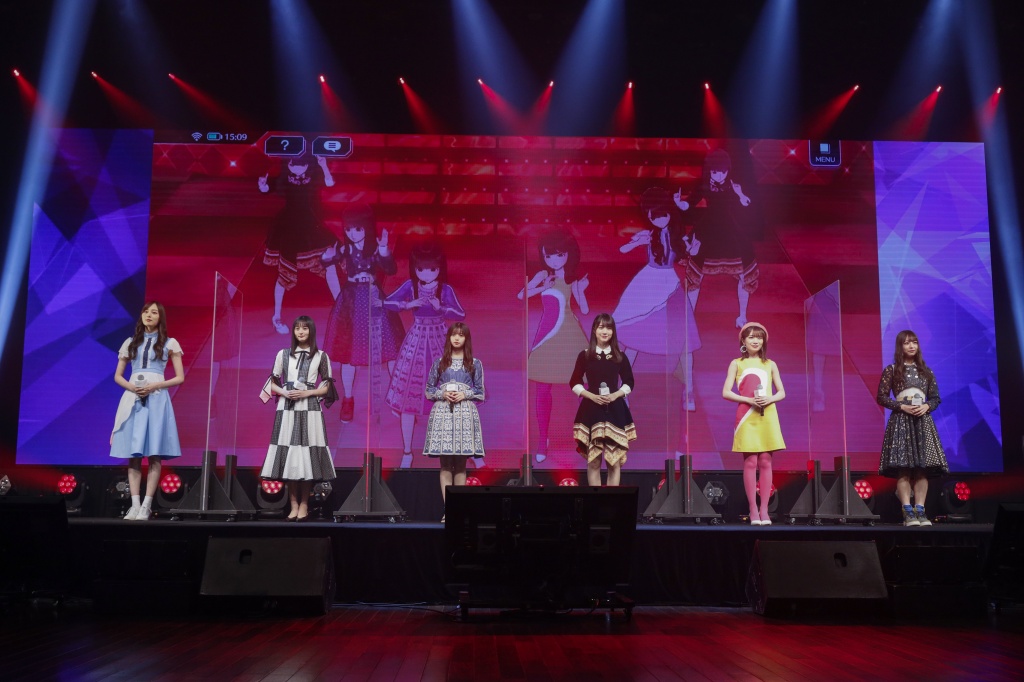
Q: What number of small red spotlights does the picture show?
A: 12